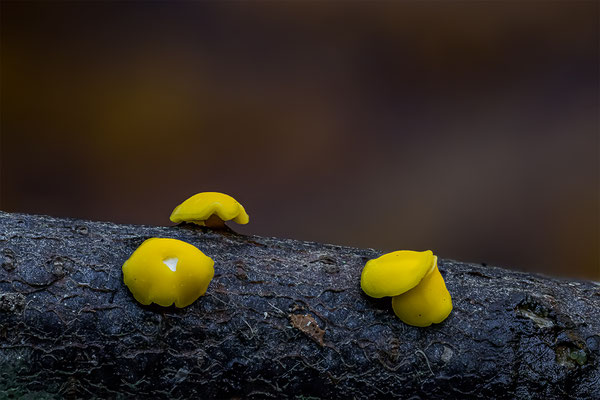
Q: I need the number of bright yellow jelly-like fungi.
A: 4